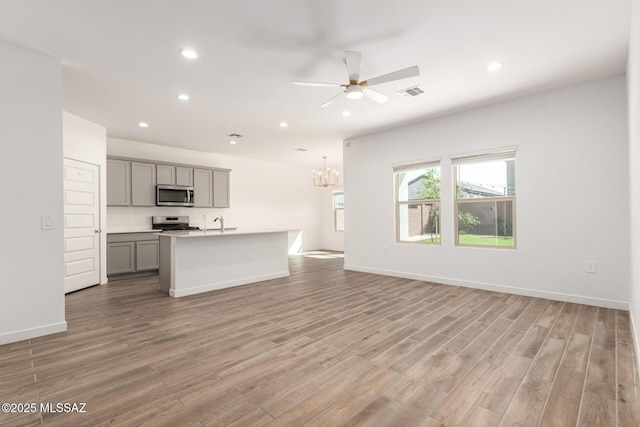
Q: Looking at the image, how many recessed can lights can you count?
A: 7